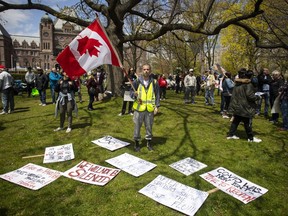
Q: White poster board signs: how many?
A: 8